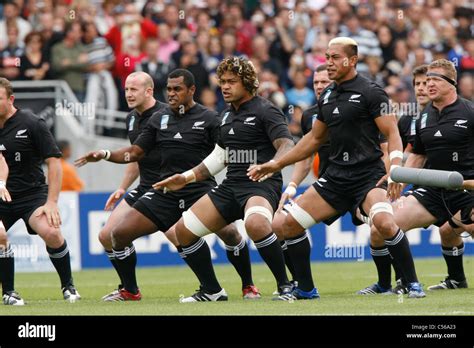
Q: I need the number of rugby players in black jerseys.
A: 8